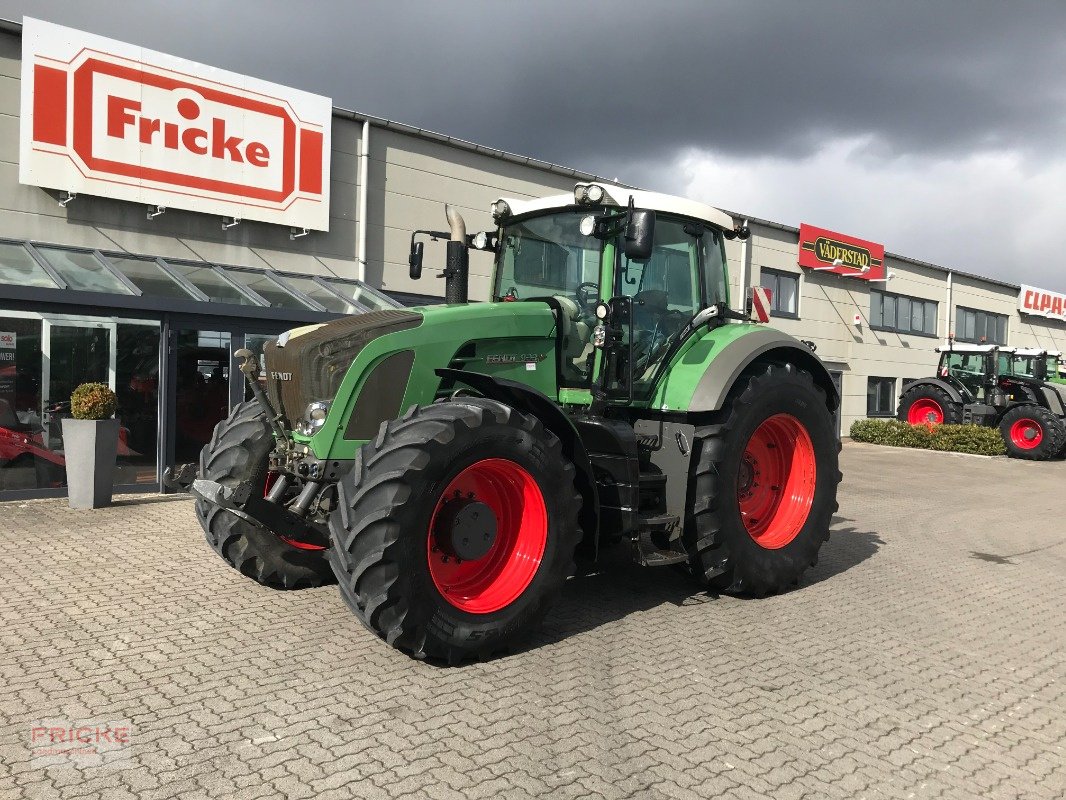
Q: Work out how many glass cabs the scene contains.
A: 3